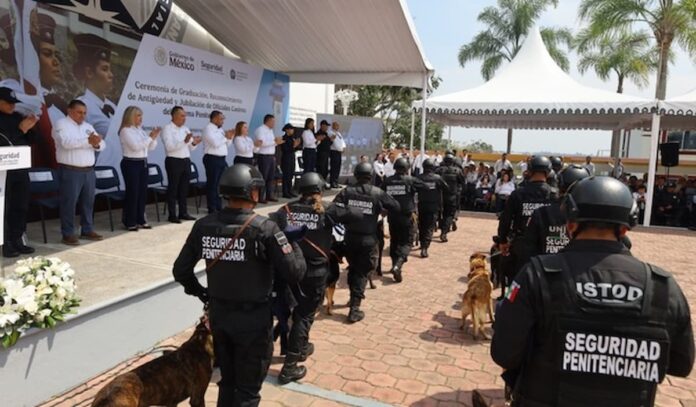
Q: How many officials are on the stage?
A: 11